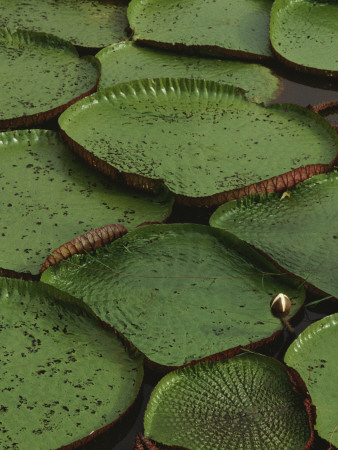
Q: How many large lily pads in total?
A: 12